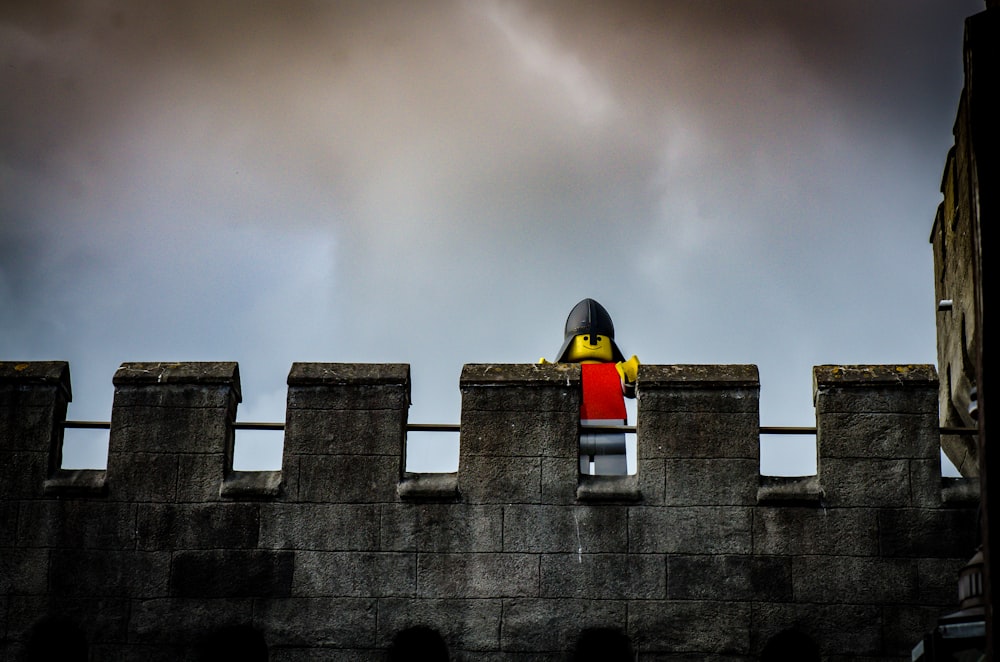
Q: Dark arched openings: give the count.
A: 5